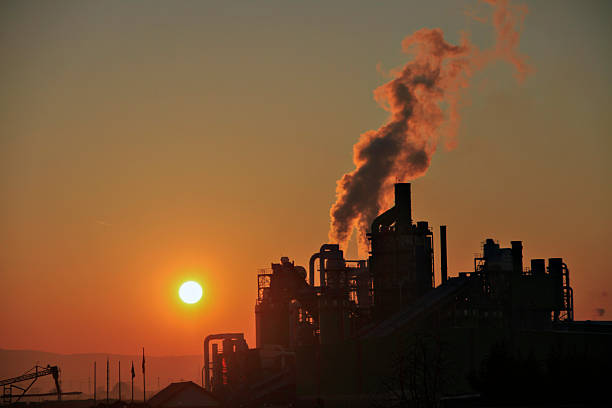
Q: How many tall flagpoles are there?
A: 5